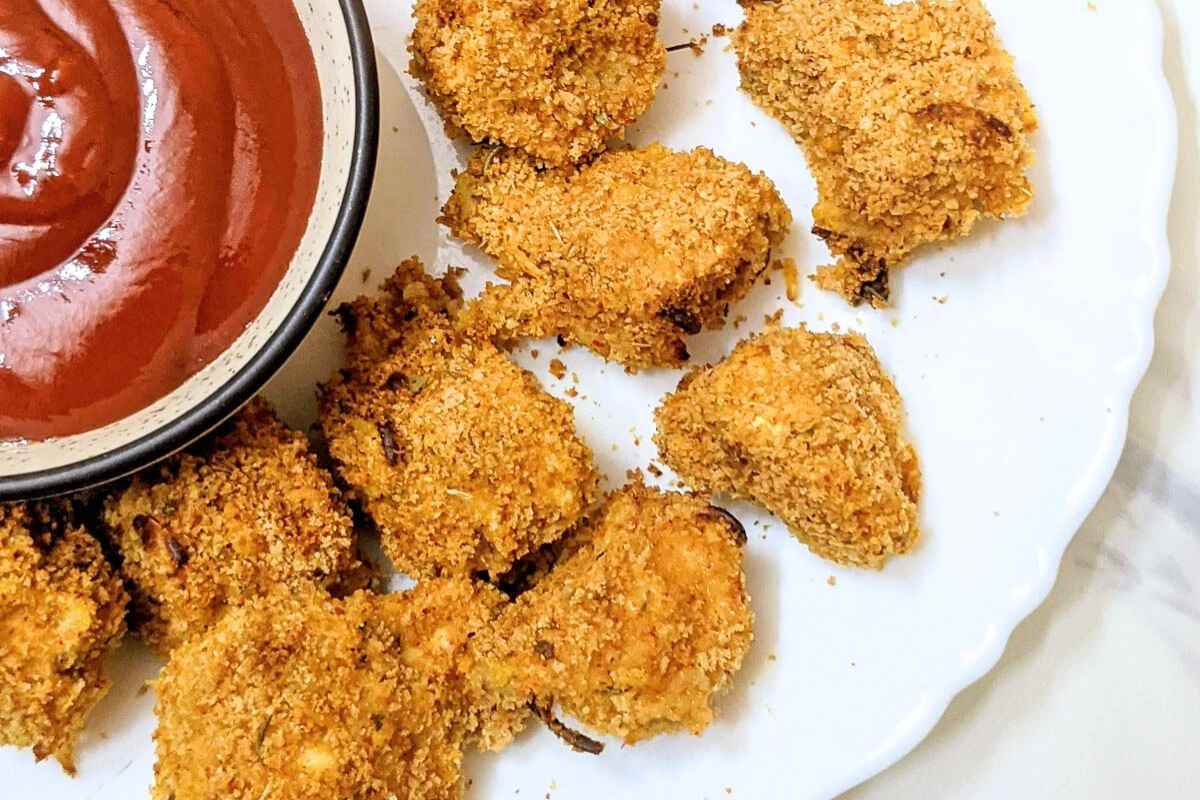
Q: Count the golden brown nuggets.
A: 9